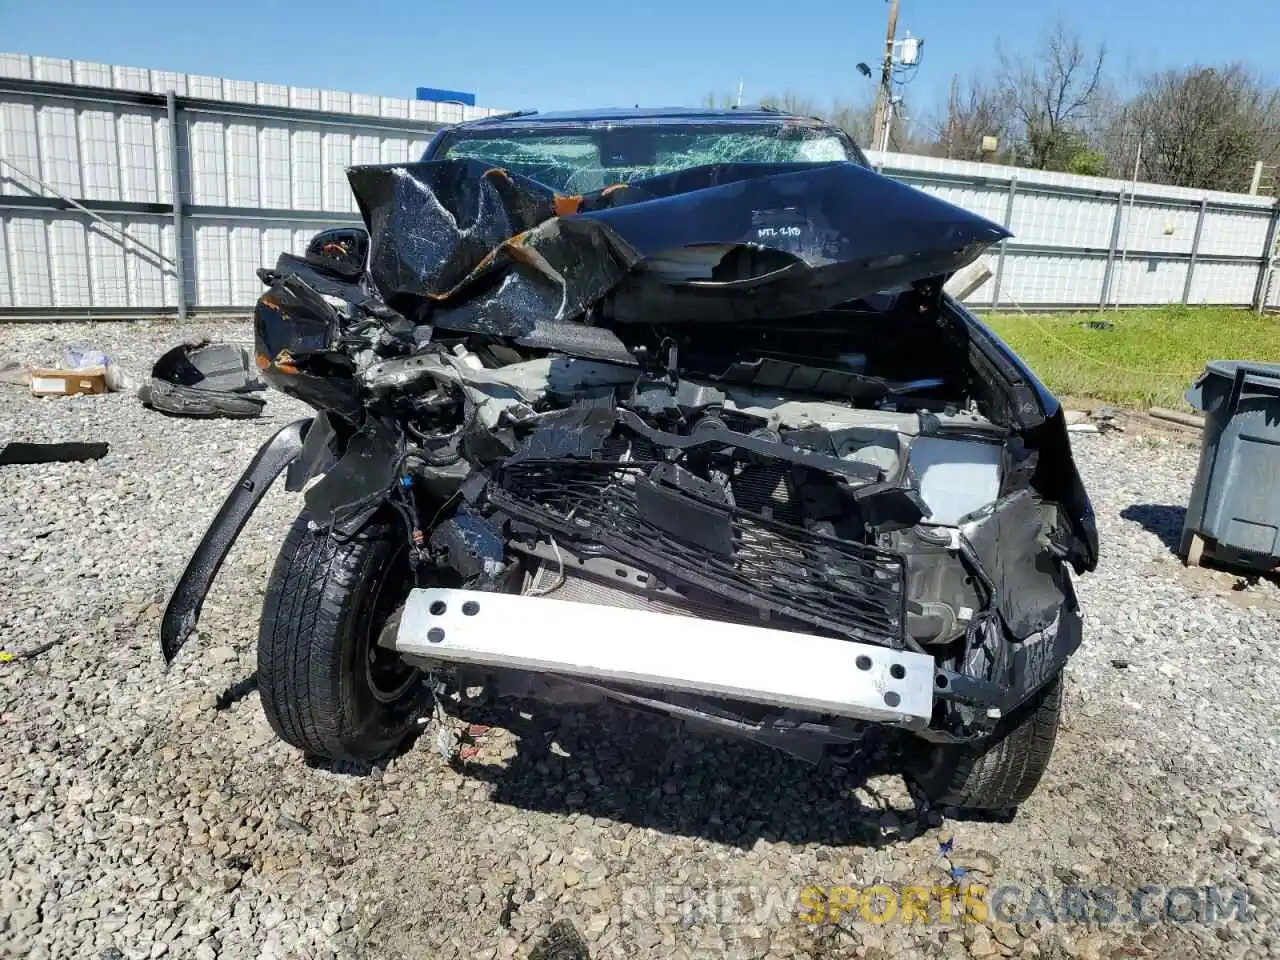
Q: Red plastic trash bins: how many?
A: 0